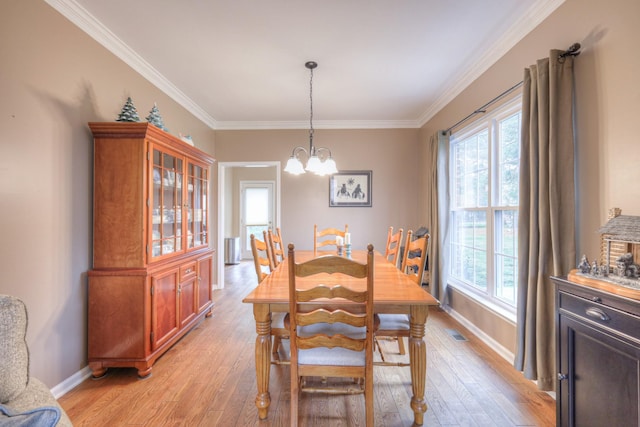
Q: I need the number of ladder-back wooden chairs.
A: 6